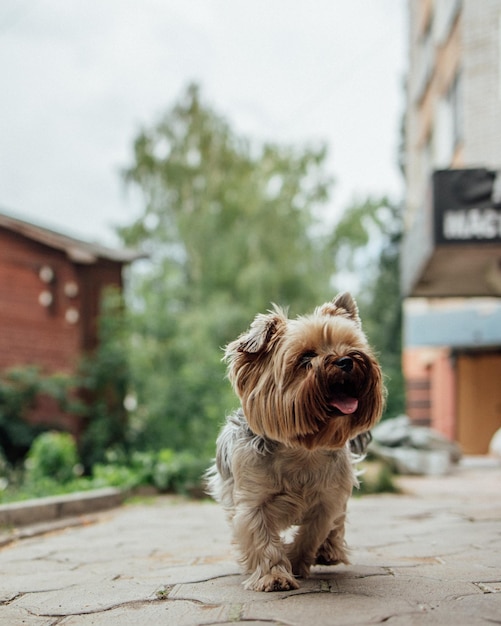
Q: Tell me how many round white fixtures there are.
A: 4